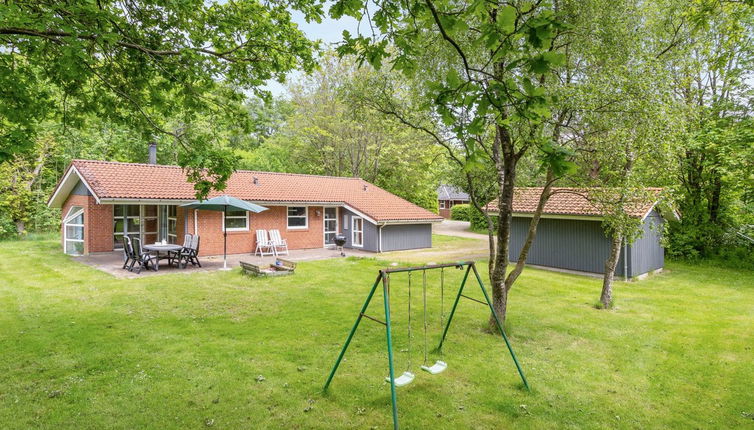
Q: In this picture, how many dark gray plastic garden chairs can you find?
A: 4